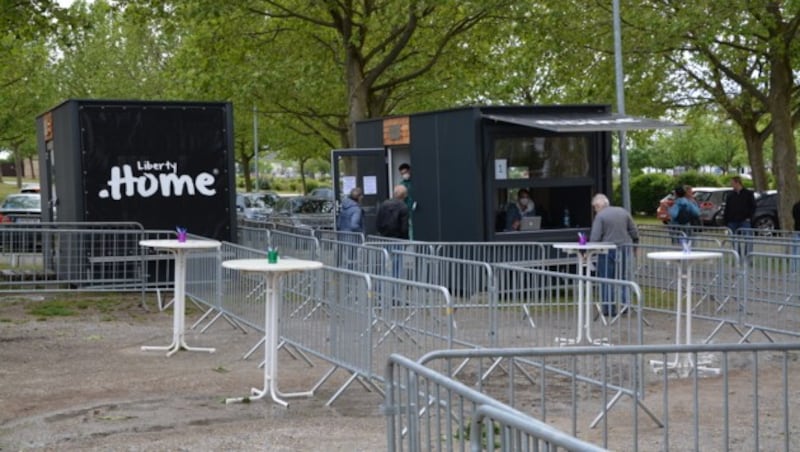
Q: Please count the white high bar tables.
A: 4